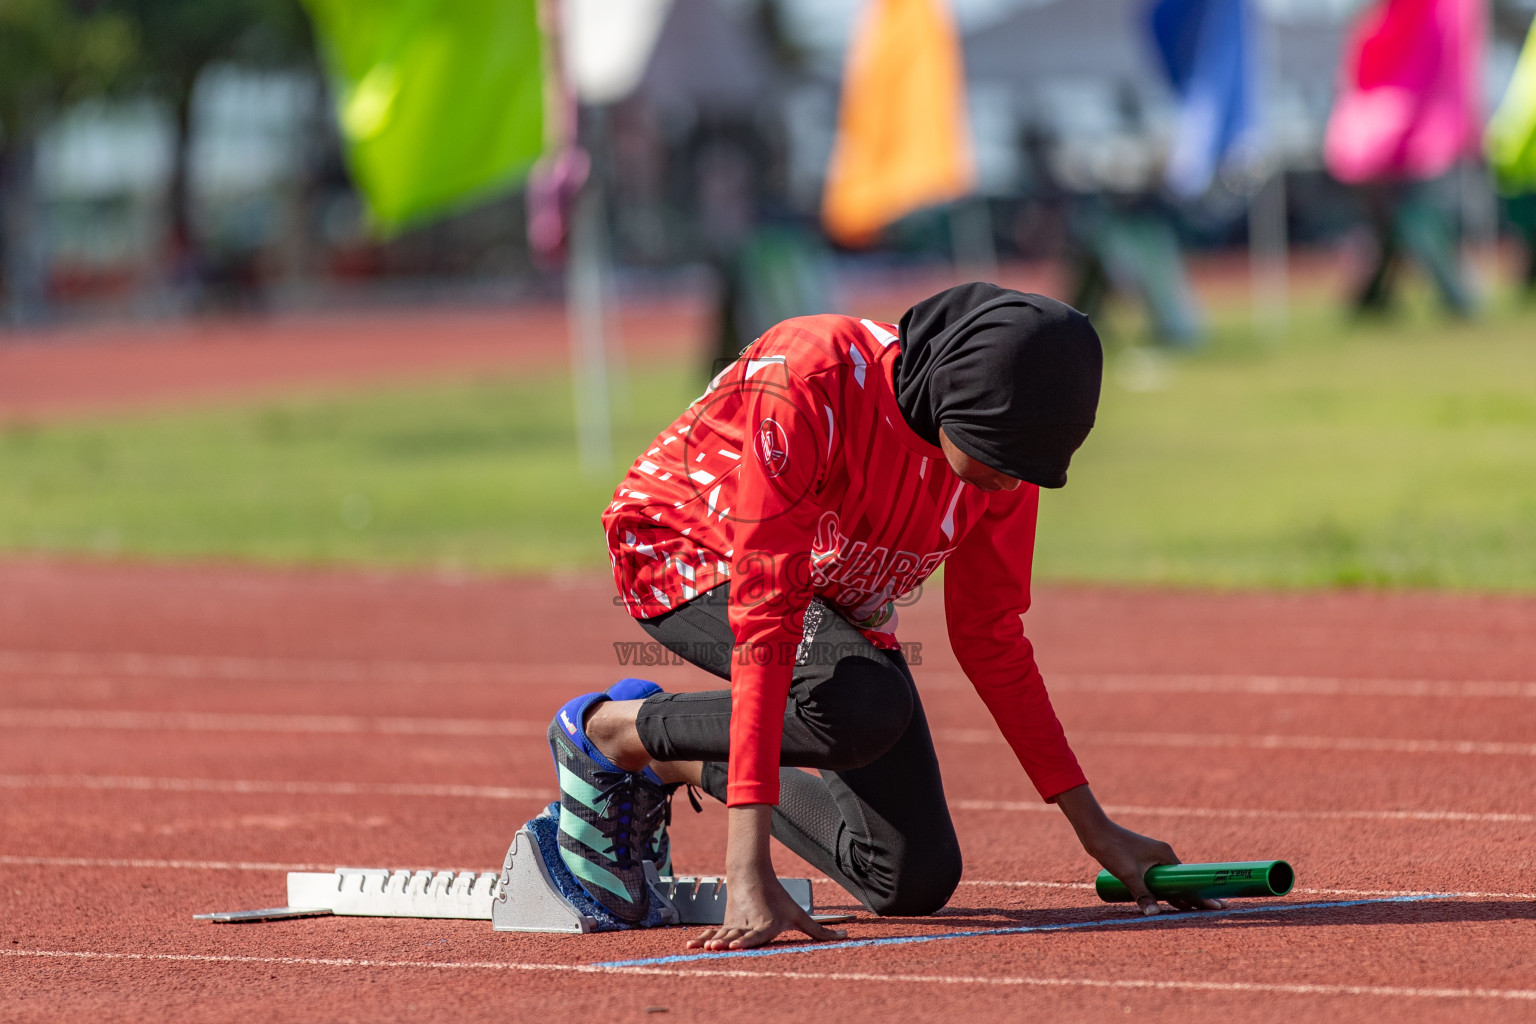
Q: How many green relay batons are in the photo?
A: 1